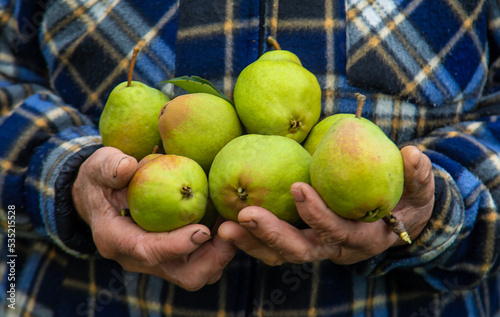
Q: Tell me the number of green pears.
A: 7